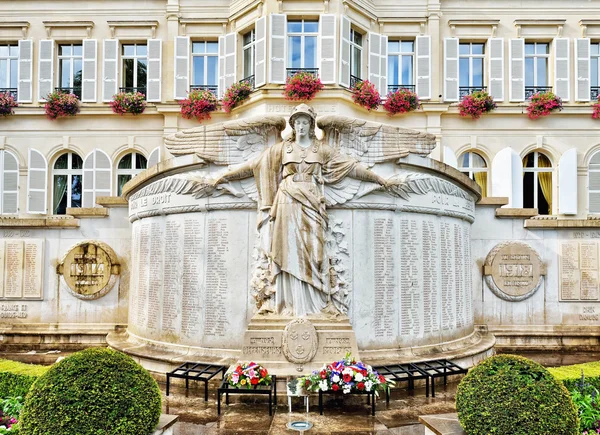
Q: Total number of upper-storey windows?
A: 11